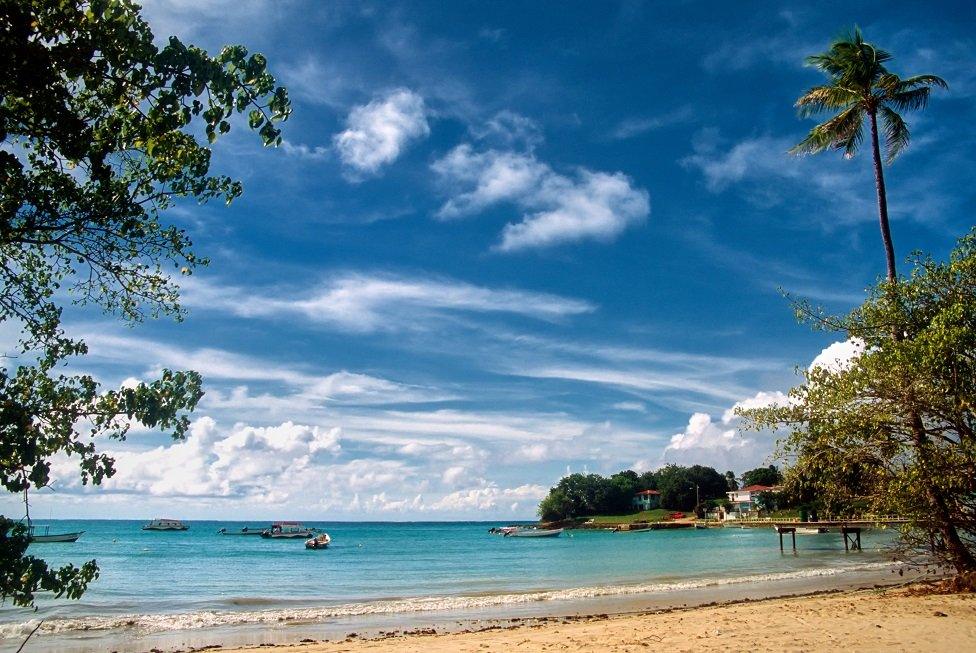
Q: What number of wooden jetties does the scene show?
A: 1